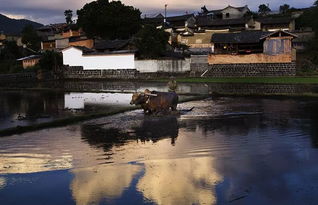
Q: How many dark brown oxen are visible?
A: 1